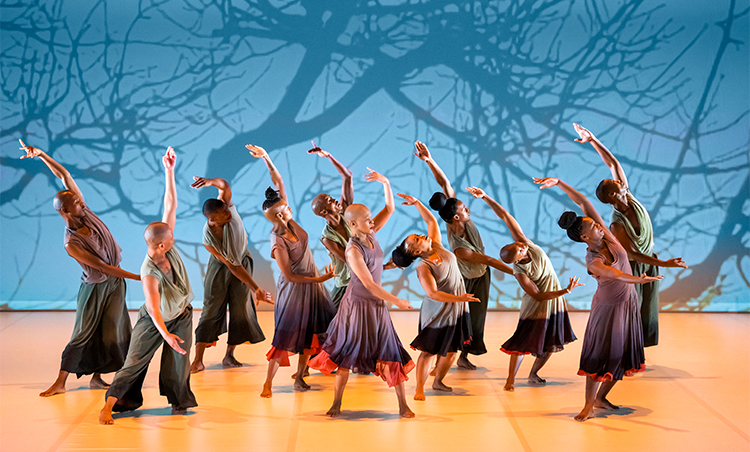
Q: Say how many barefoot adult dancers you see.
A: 11